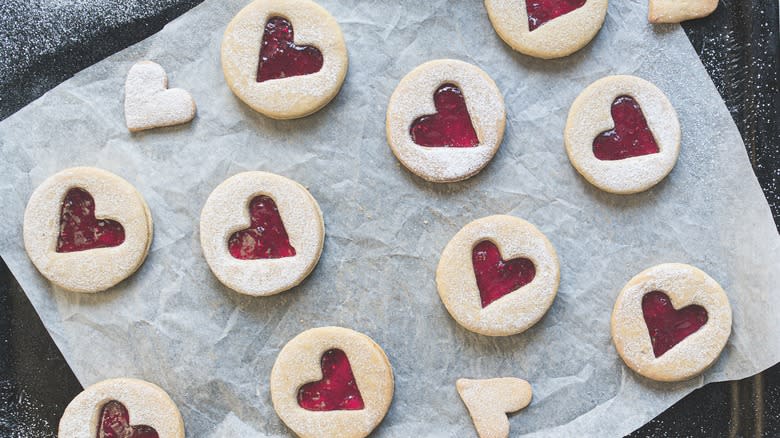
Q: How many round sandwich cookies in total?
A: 10